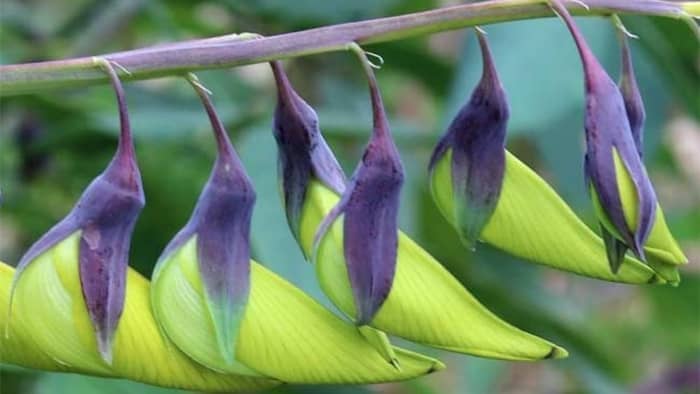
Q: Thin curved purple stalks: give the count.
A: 7